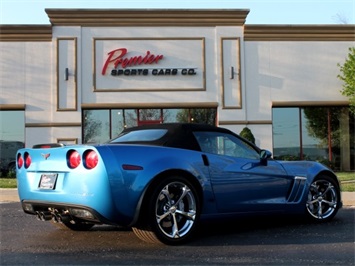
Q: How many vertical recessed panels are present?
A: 2